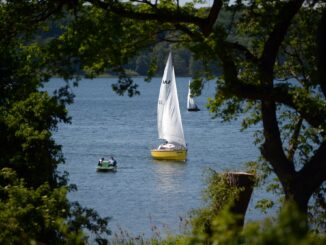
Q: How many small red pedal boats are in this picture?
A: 0